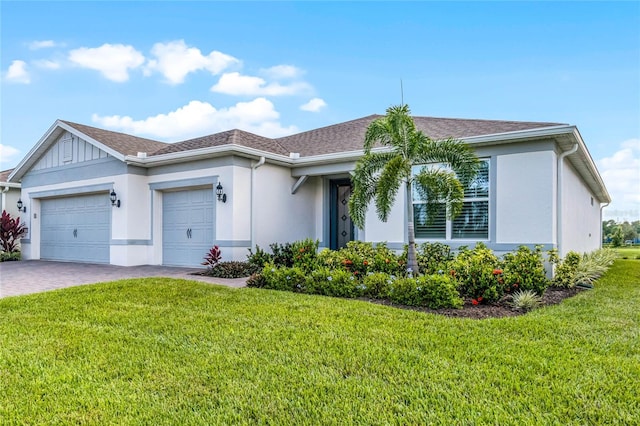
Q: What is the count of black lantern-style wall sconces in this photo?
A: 3